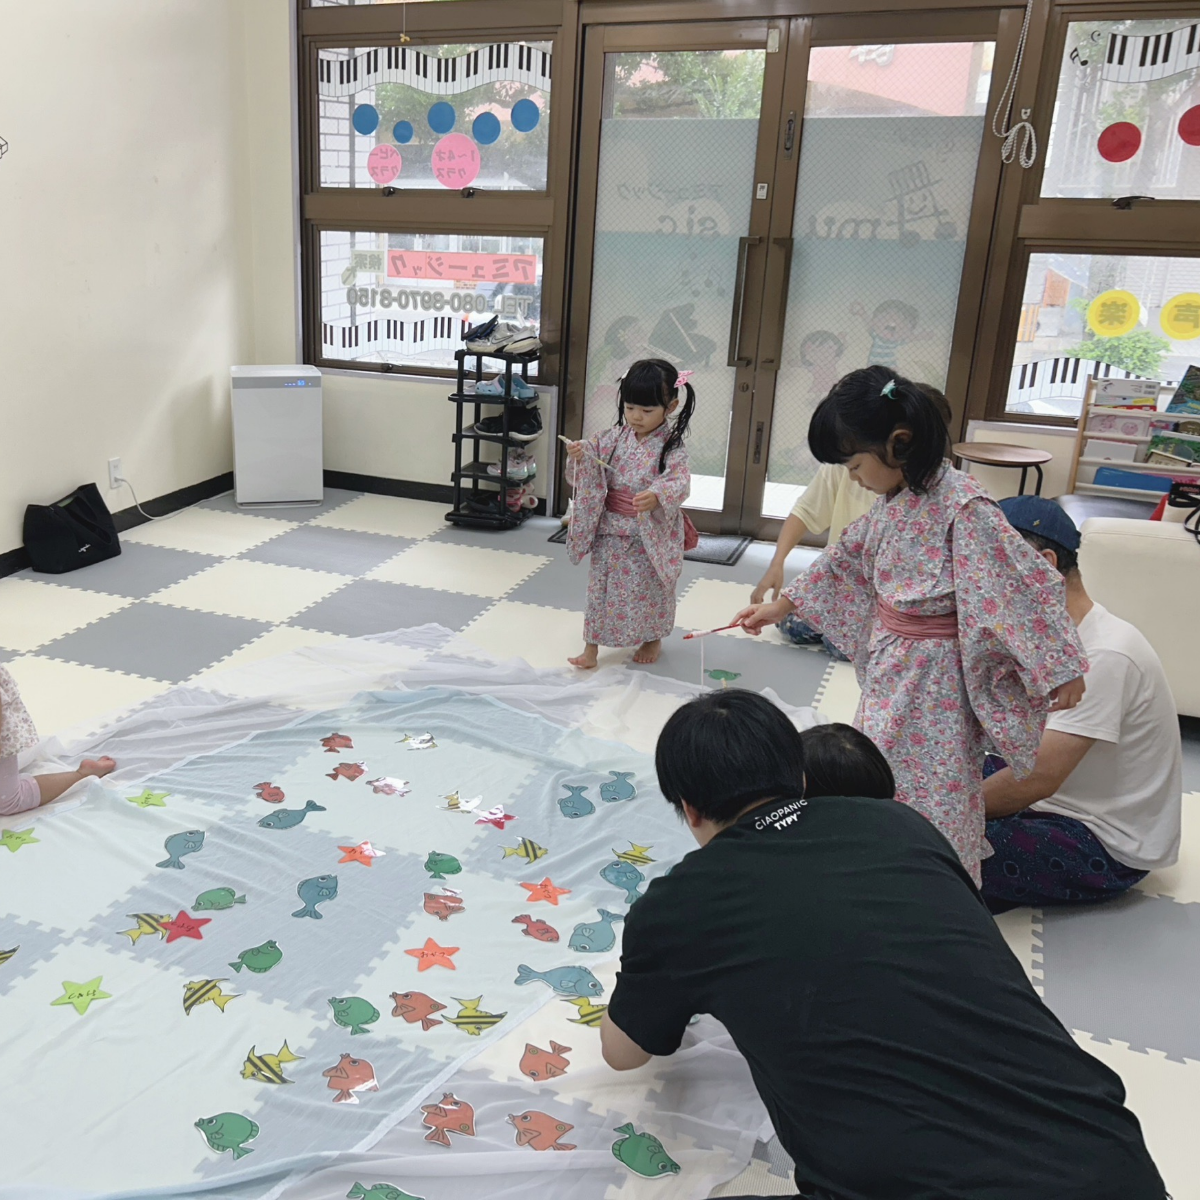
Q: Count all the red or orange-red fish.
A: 11